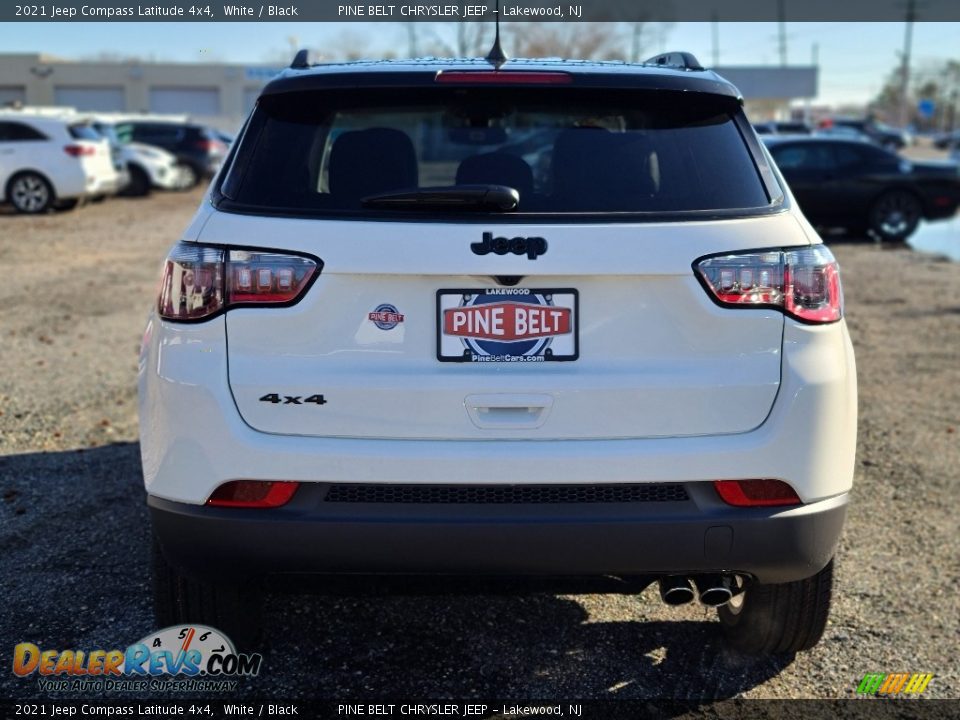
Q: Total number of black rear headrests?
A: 3